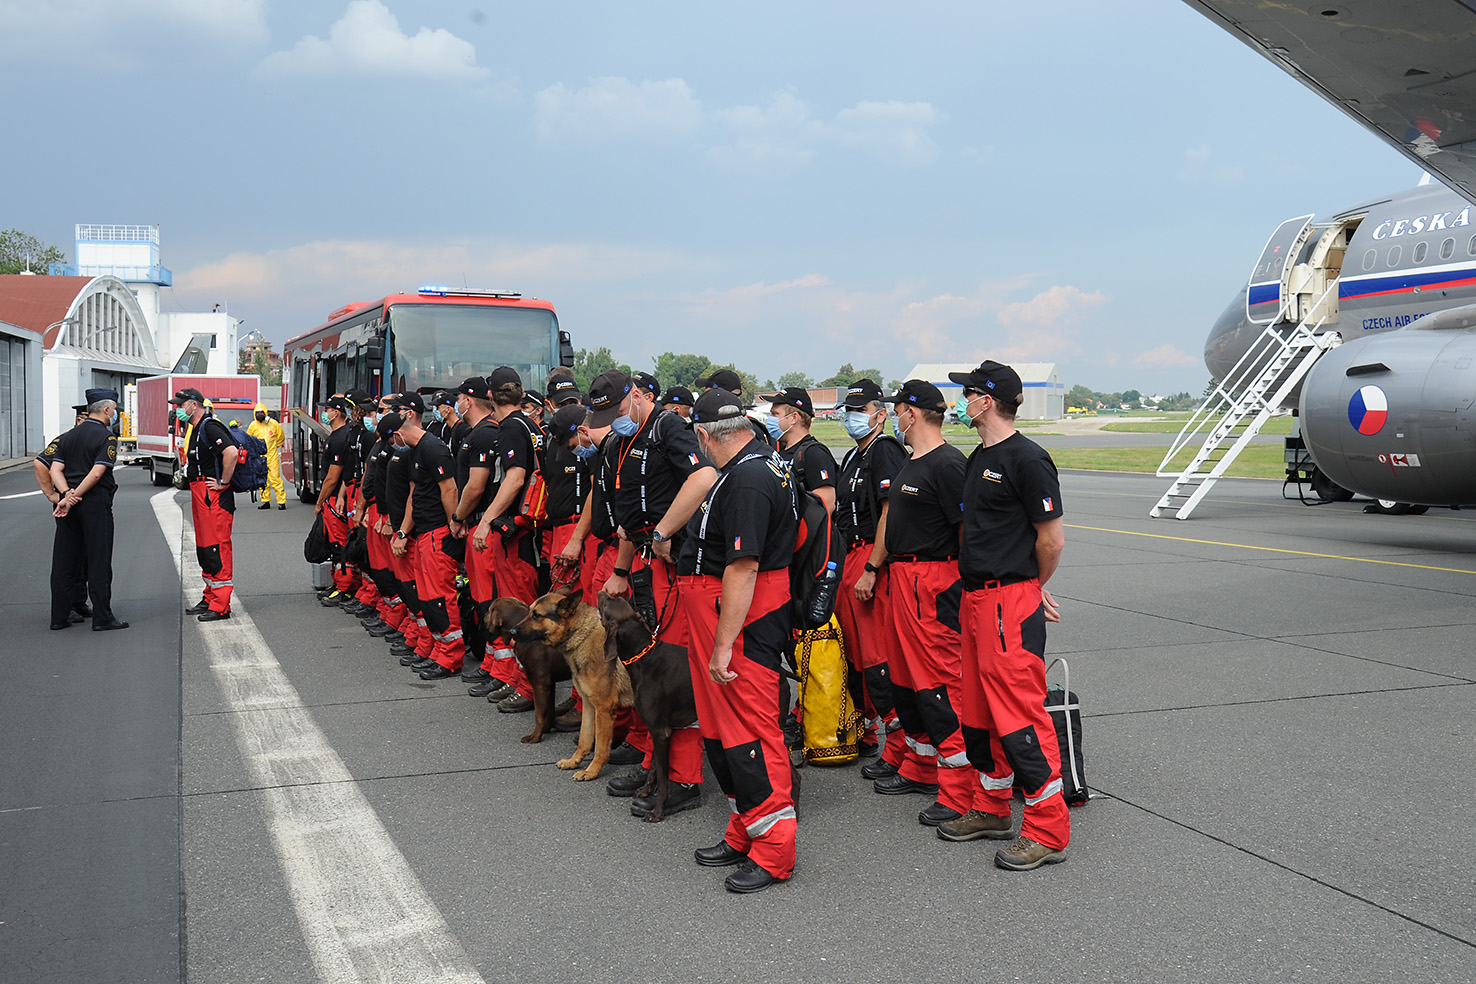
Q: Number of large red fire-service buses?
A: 1